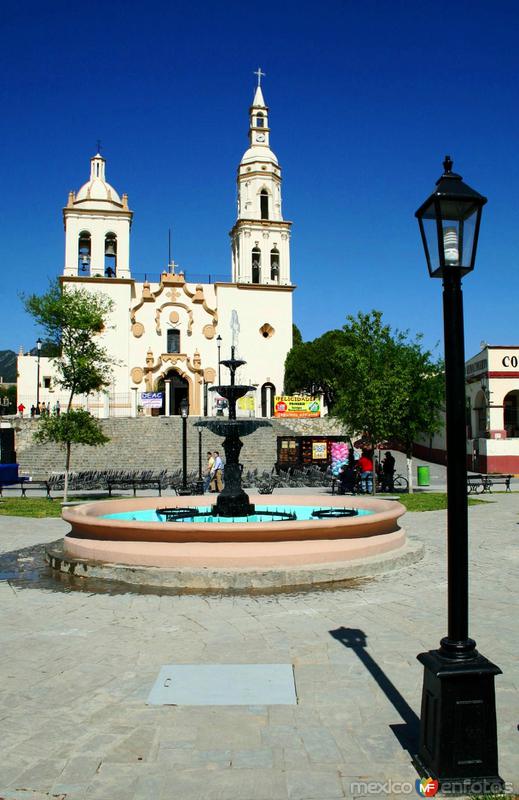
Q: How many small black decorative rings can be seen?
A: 2